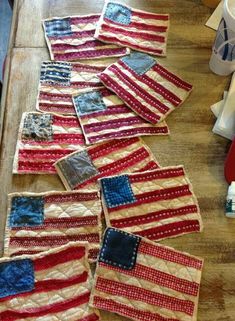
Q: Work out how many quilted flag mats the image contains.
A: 11